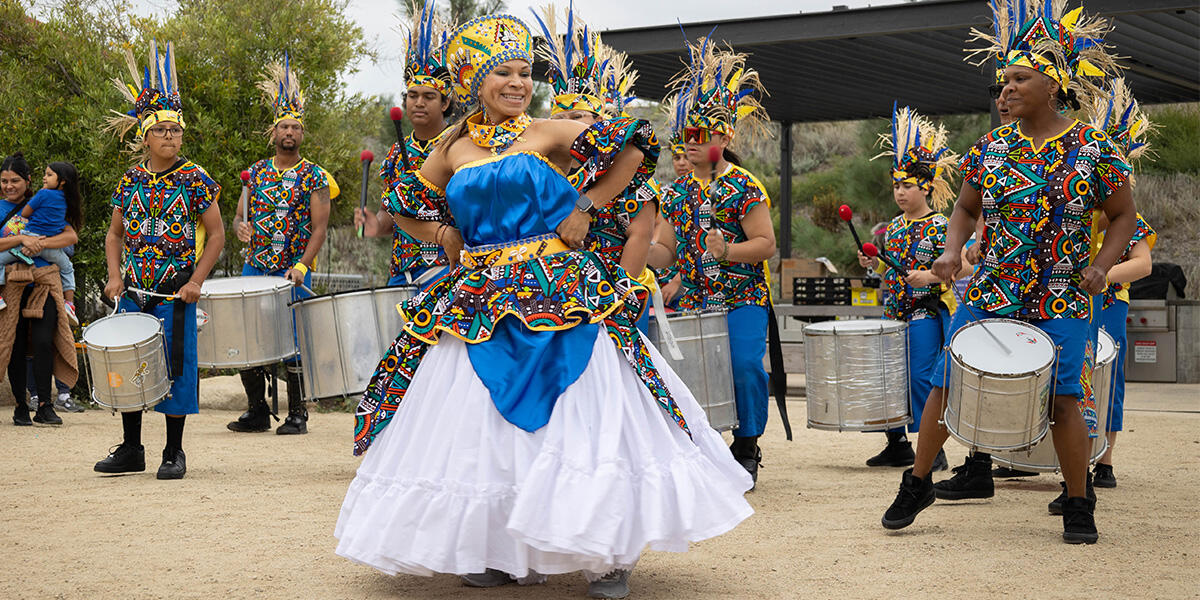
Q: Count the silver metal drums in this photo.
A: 7